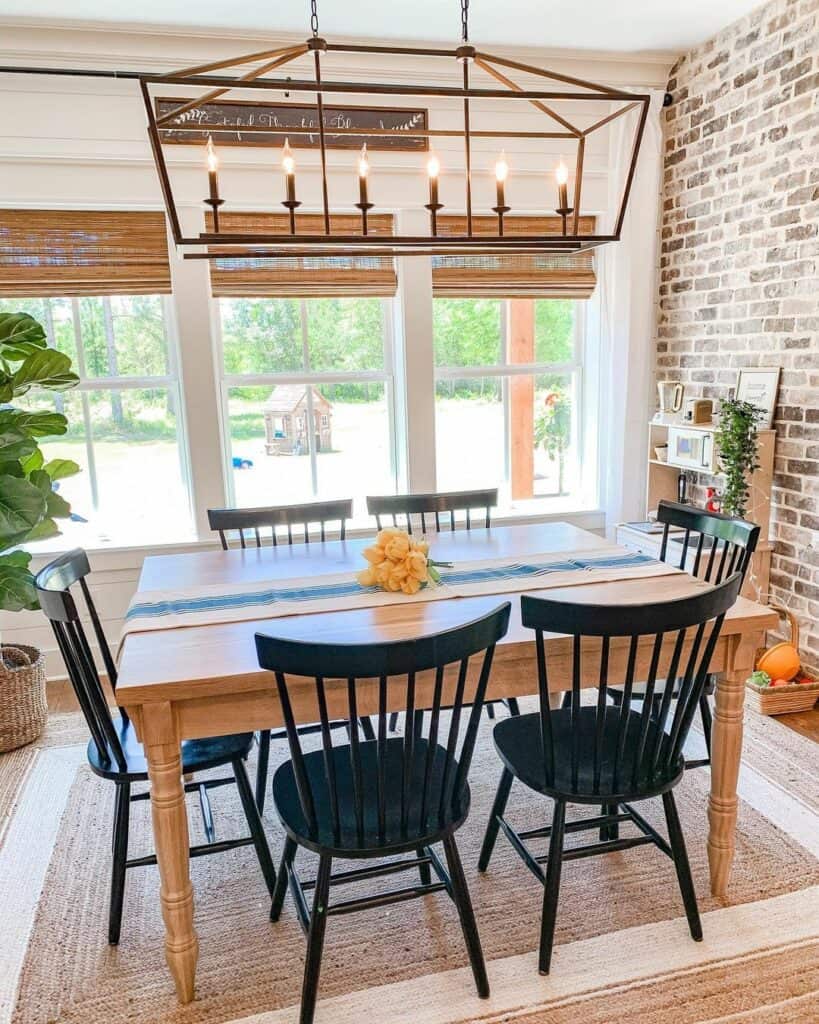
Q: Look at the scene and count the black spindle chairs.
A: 6